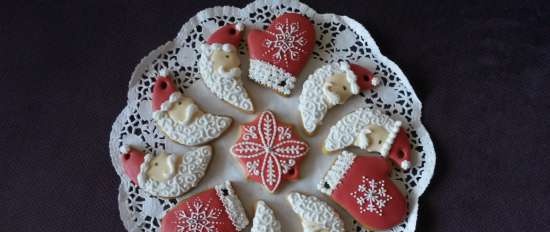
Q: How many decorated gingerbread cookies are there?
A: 11